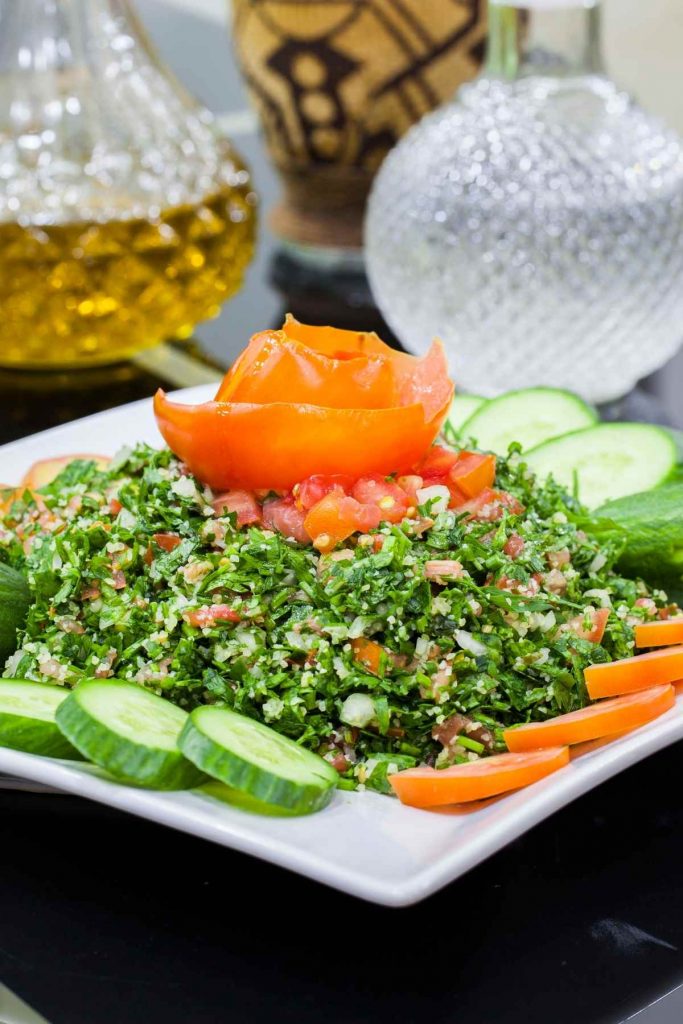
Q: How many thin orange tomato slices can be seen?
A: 4